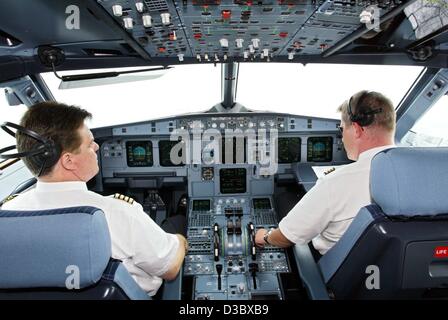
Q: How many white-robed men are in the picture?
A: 2